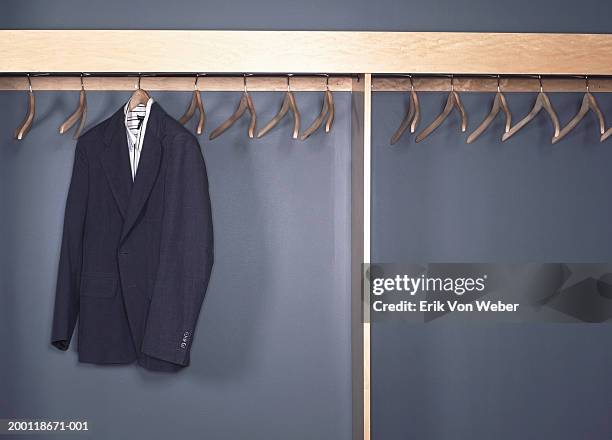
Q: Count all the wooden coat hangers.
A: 13